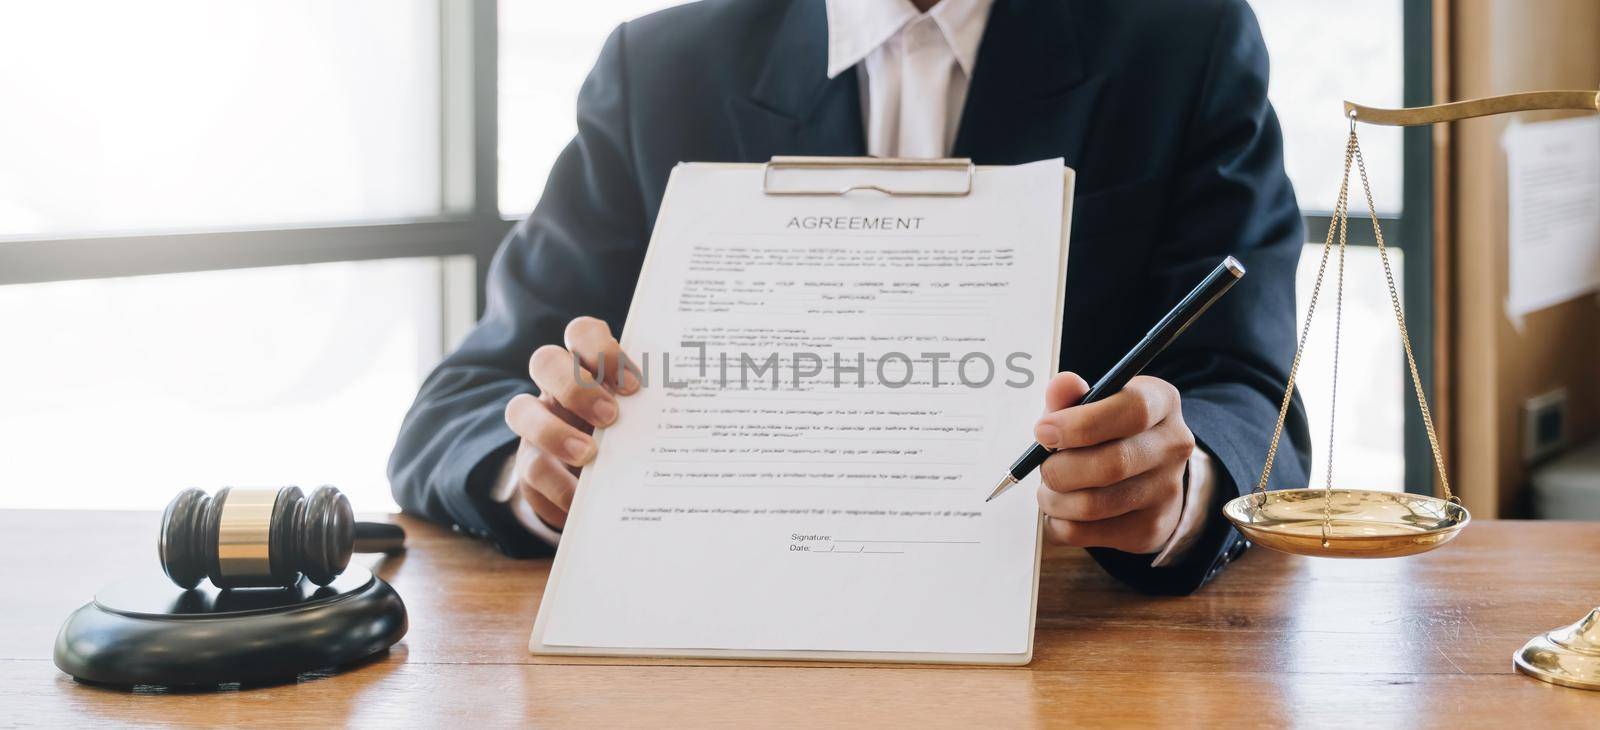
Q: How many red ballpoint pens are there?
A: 0